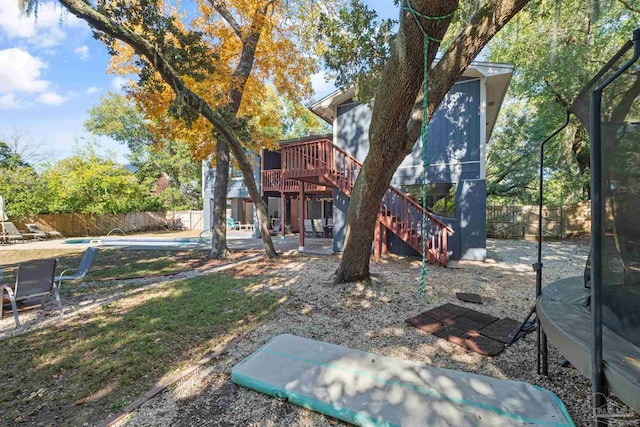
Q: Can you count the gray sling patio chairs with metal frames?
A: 2